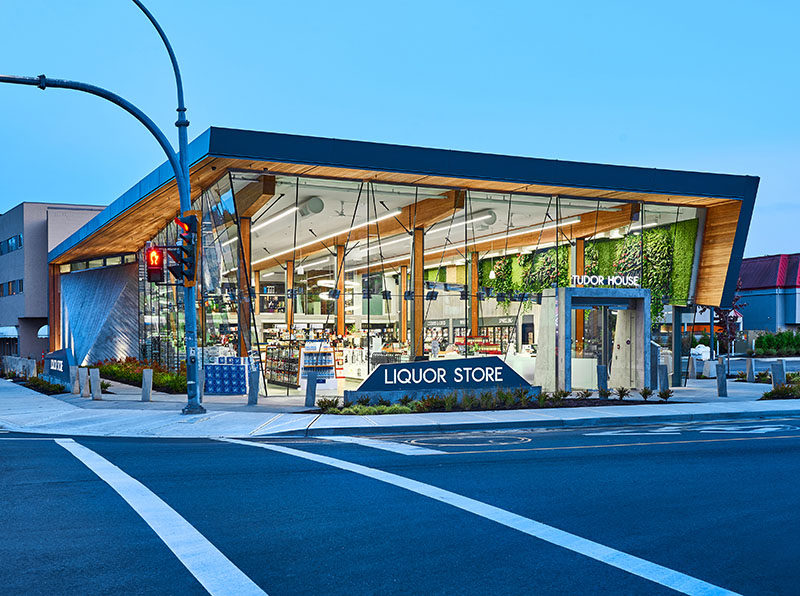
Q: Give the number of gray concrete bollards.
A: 15